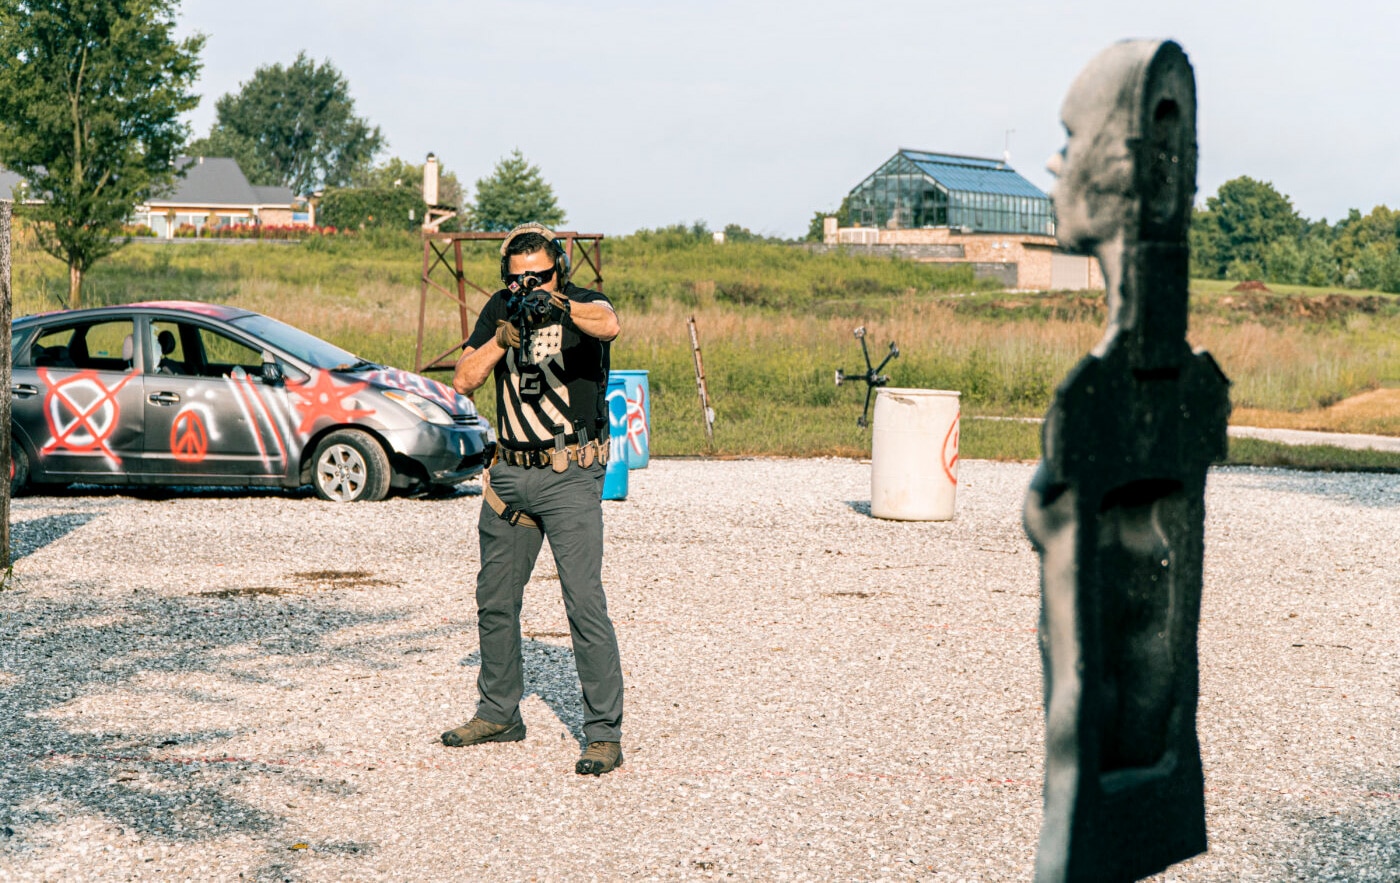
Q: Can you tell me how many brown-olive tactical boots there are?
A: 2